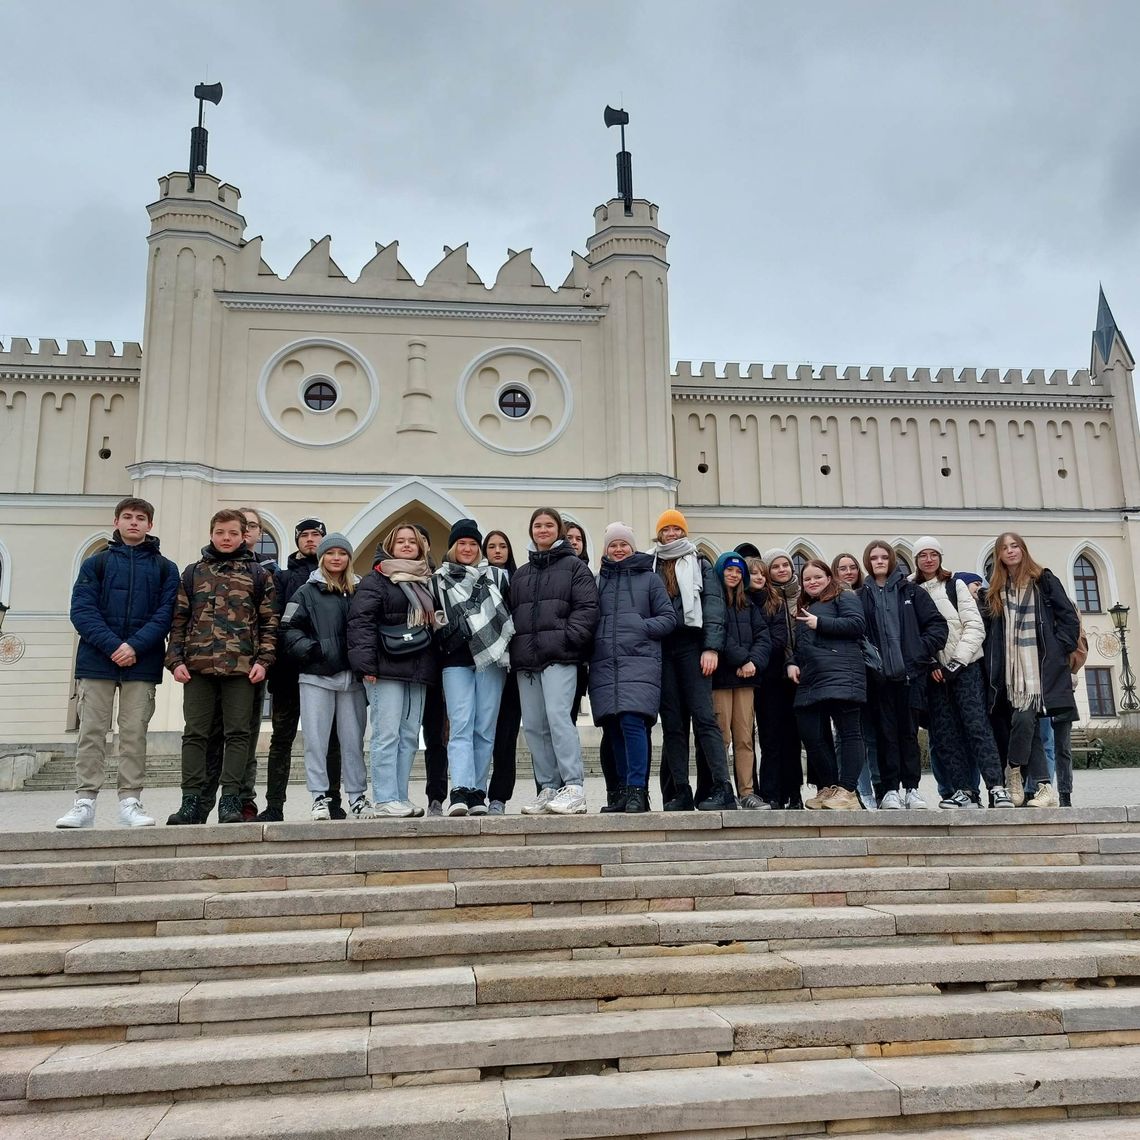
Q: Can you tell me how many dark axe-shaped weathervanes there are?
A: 2